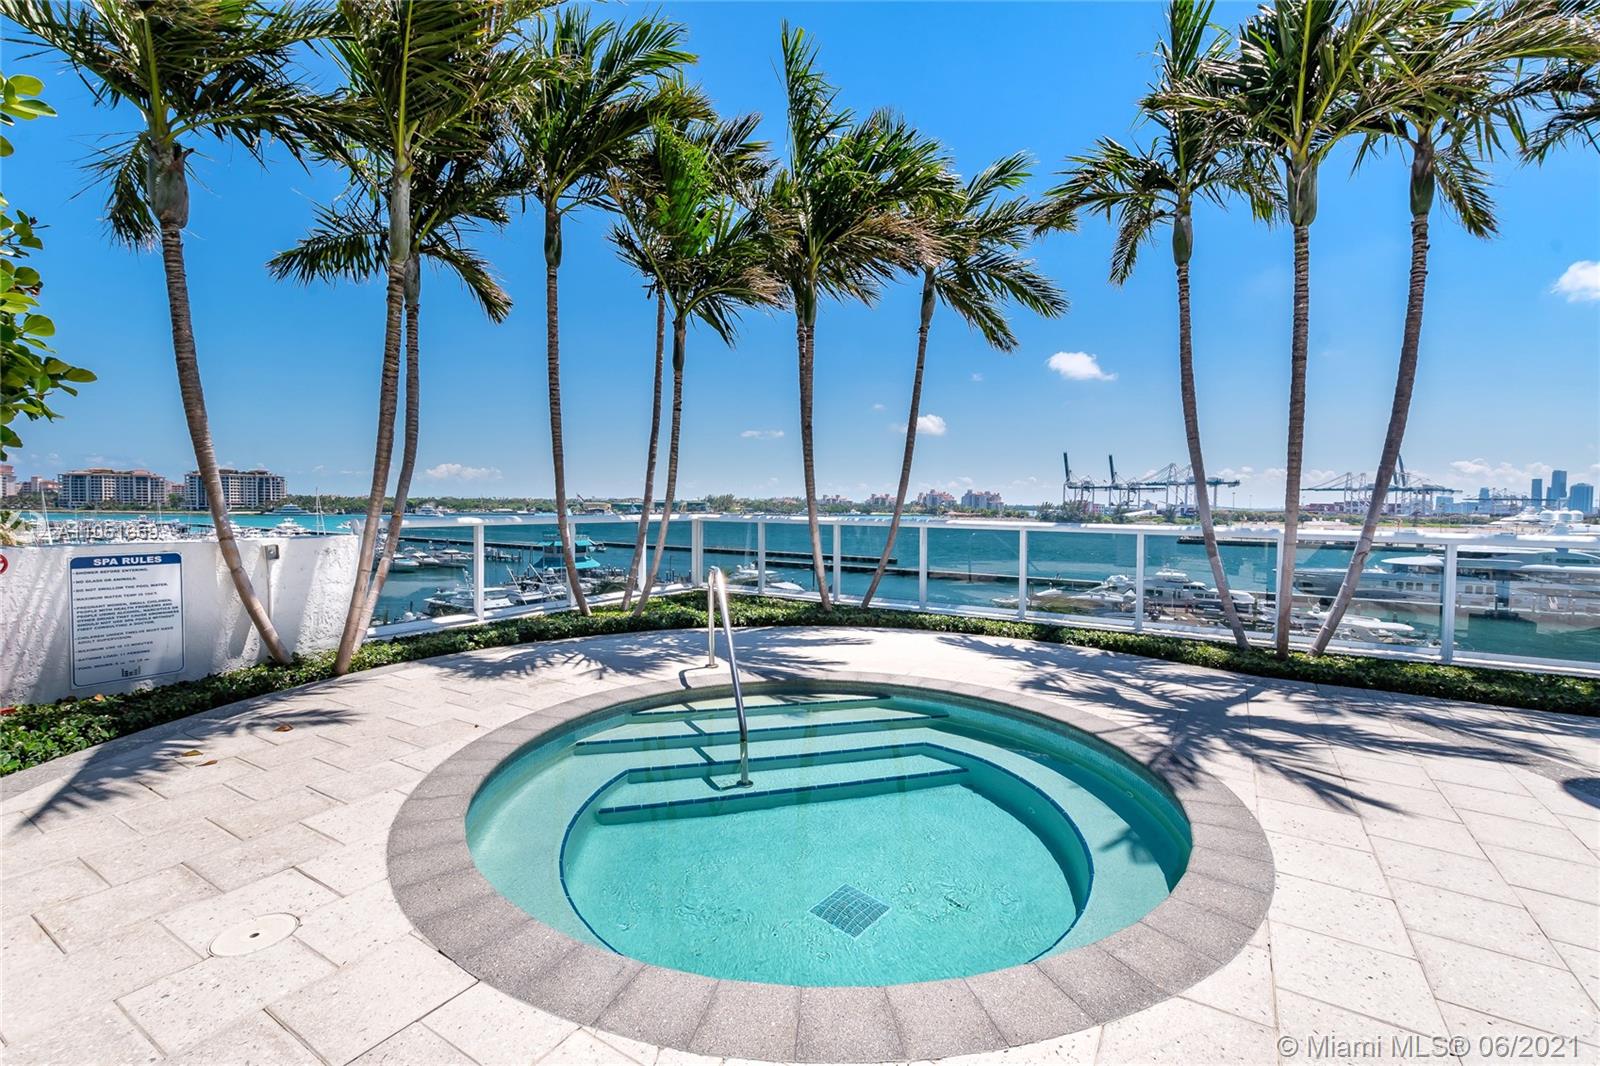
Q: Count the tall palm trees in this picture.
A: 11